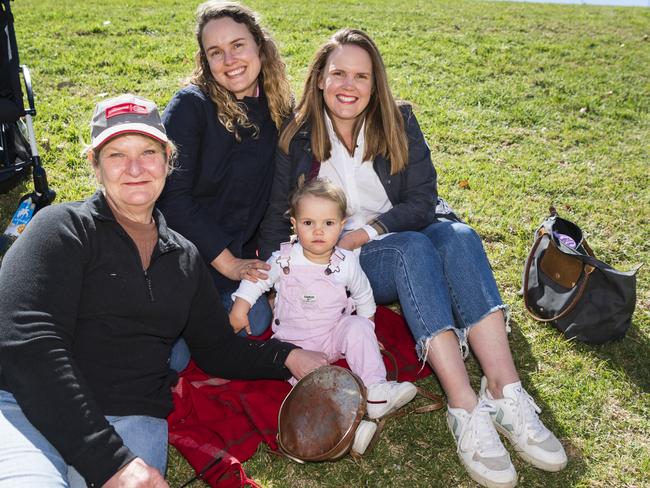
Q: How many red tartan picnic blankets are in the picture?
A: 1